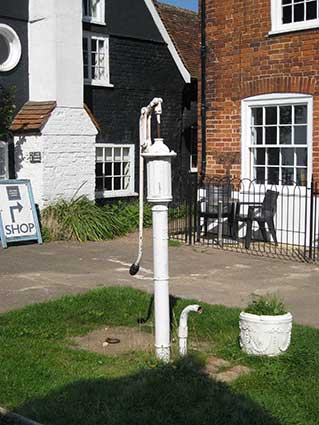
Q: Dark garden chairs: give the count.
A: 2